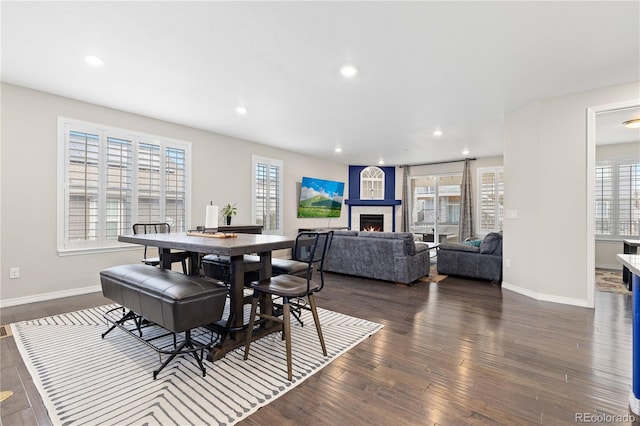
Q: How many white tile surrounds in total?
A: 1